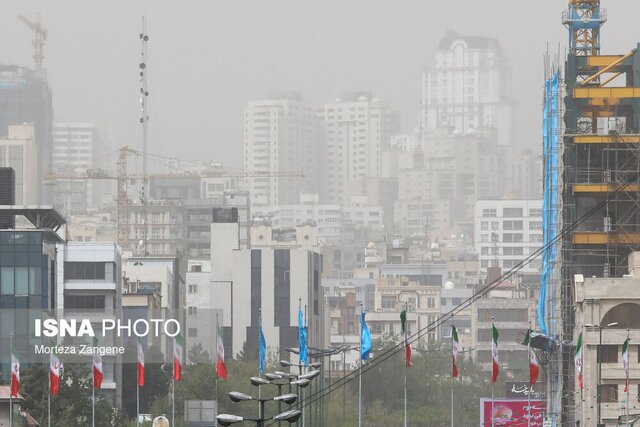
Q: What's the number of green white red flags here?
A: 12